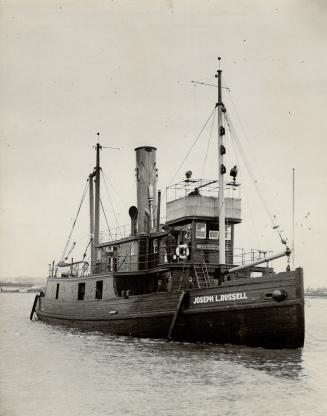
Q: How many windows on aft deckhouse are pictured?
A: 3